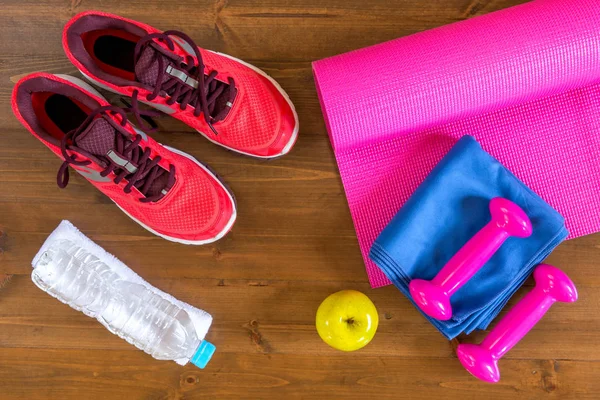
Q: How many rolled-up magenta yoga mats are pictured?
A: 1